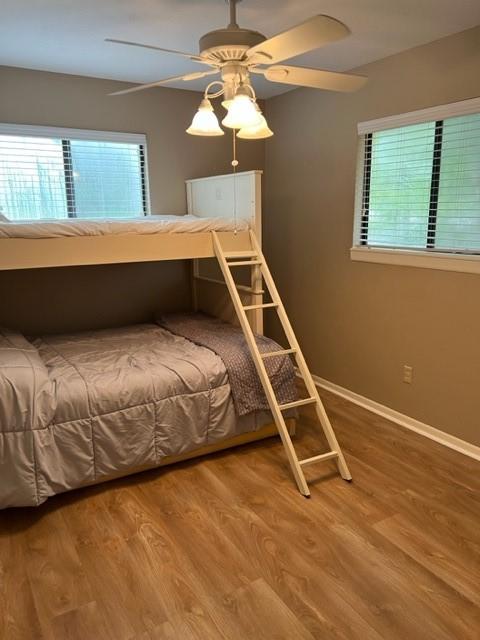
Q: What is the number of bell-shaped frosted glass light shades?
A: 3